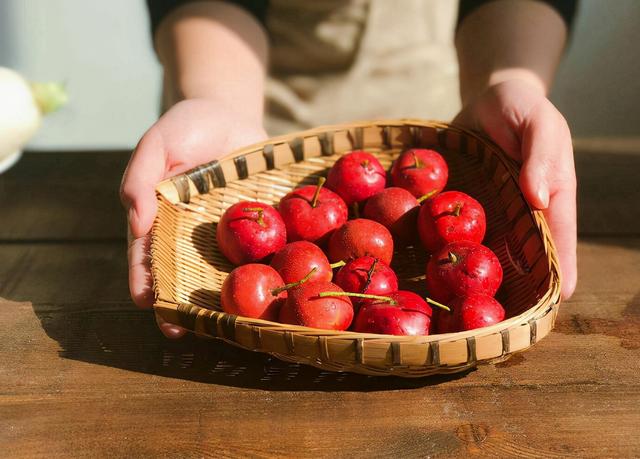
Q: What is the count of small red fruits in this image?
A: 14